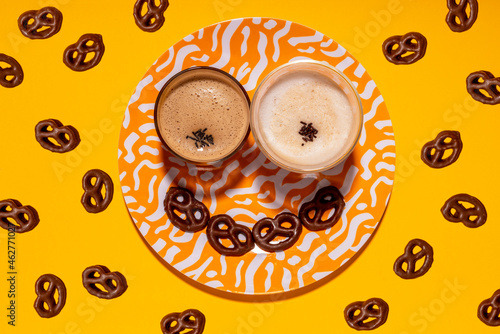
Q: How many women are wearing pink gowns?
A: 0